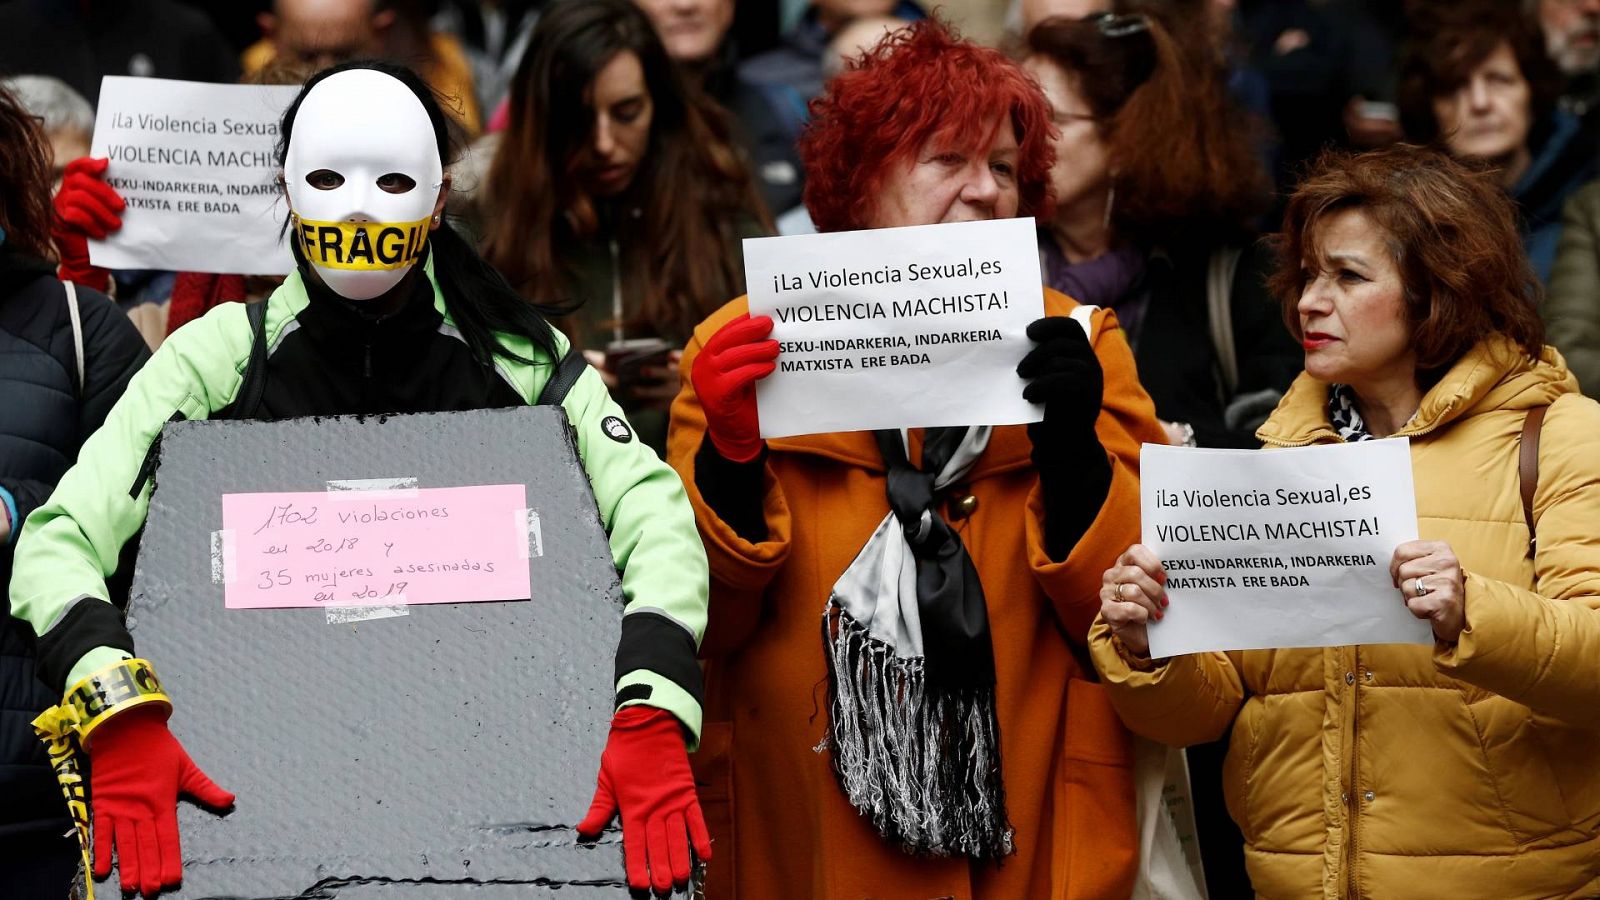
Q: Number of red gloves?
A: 4